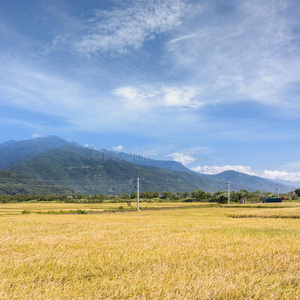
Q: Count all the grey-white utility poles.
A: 3